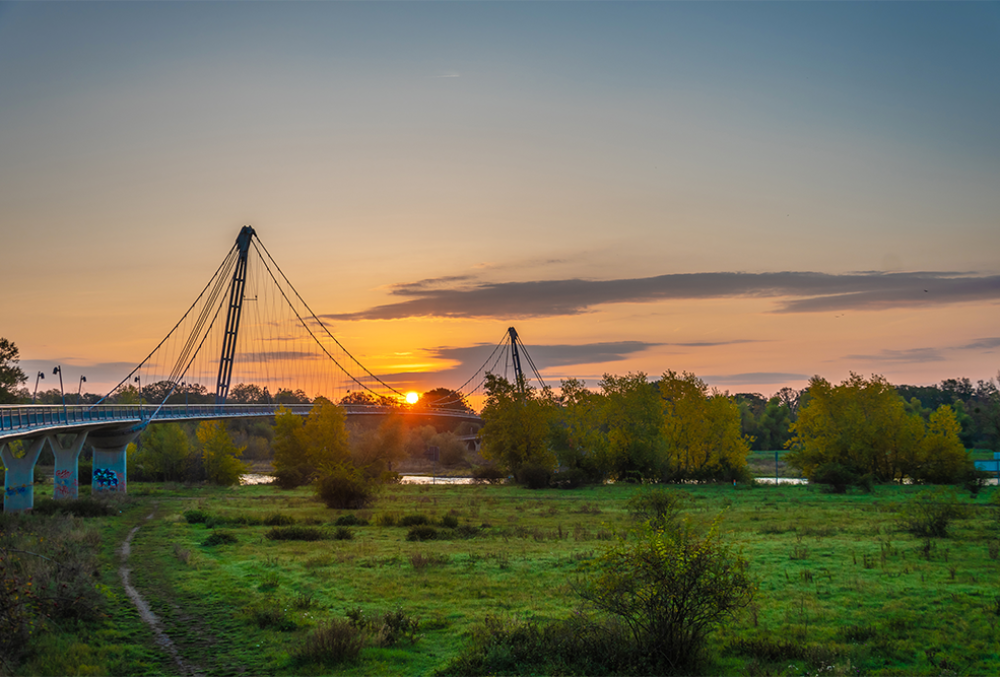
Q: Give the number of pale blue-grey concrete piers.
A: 3